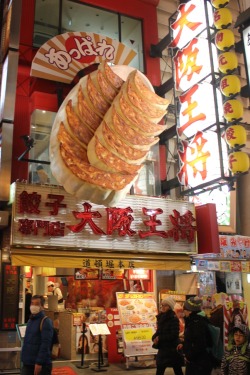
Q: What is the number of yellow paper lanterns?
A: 8